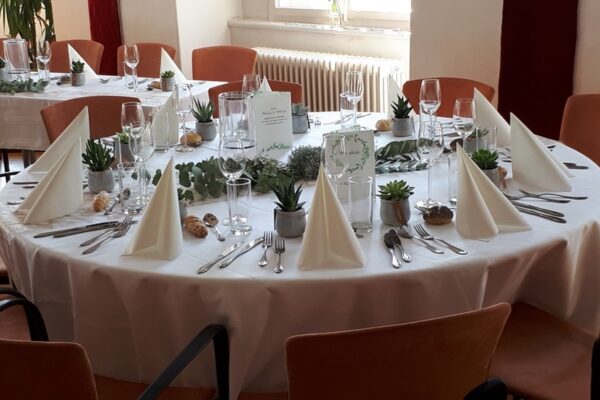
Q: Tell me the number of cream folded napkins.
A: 12